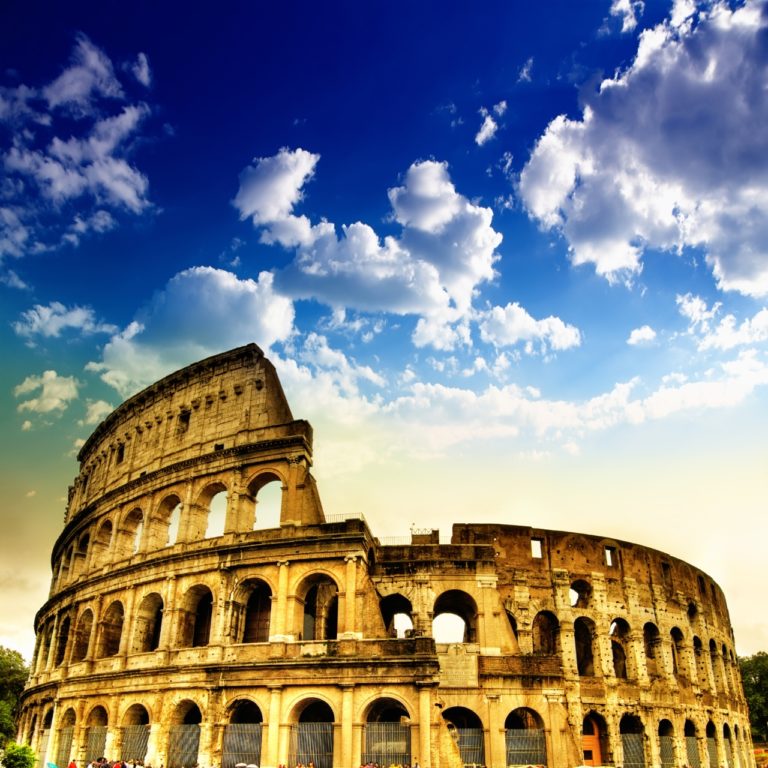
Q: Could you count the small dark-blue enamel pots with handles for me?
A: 0